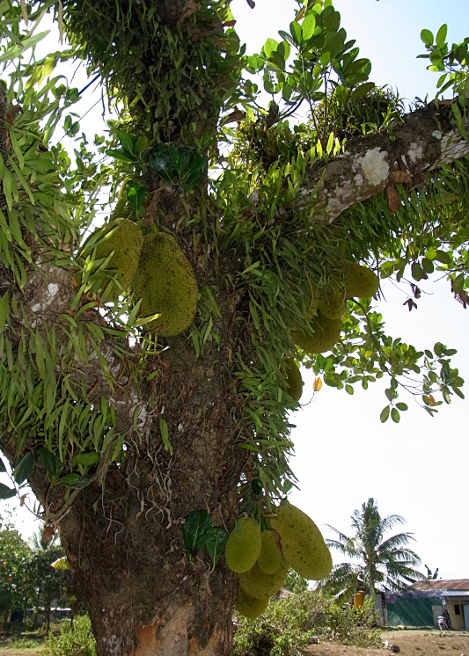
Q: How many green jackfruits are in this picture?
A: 11